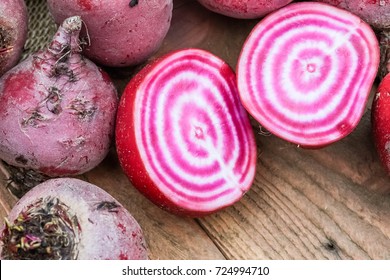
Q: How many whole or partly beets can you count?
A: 9